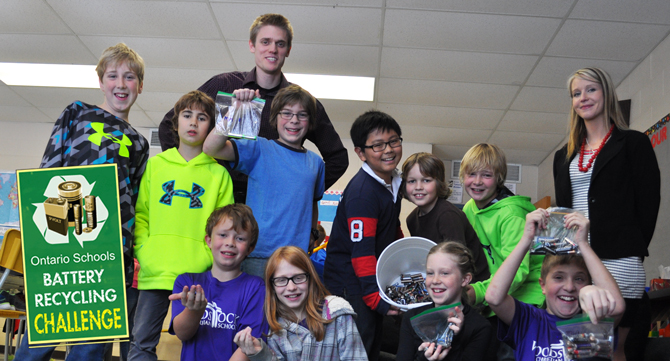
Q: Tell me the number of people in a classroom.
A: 12